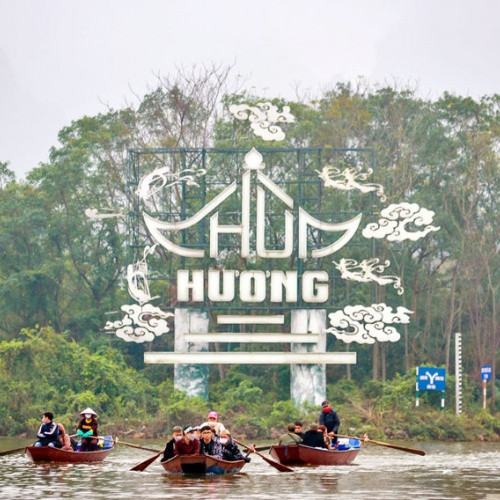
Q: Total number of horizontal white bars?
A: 3